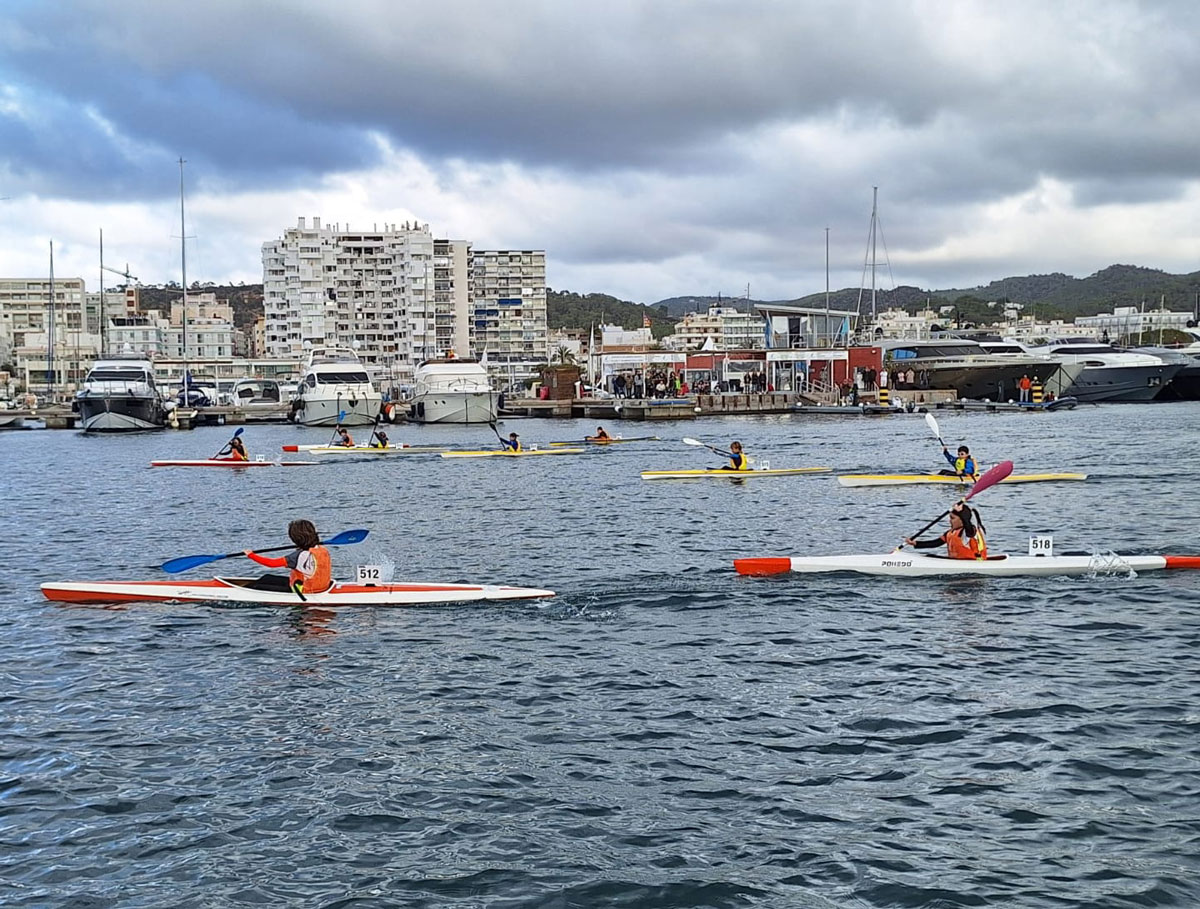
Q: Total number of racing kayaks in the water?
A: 9